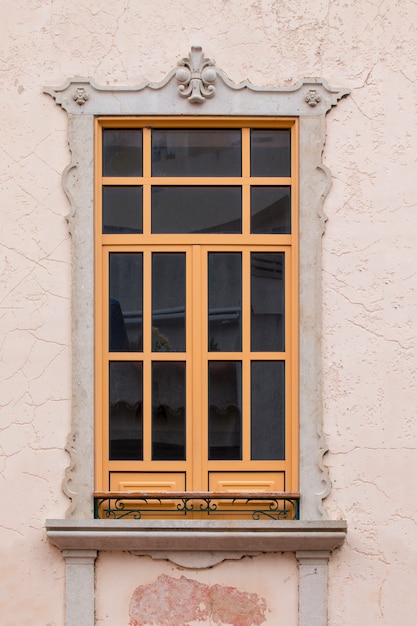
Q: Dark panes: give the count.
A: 14